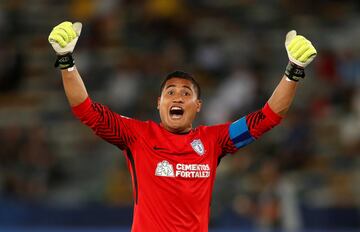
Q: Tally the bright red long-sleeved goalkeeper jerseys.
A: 1